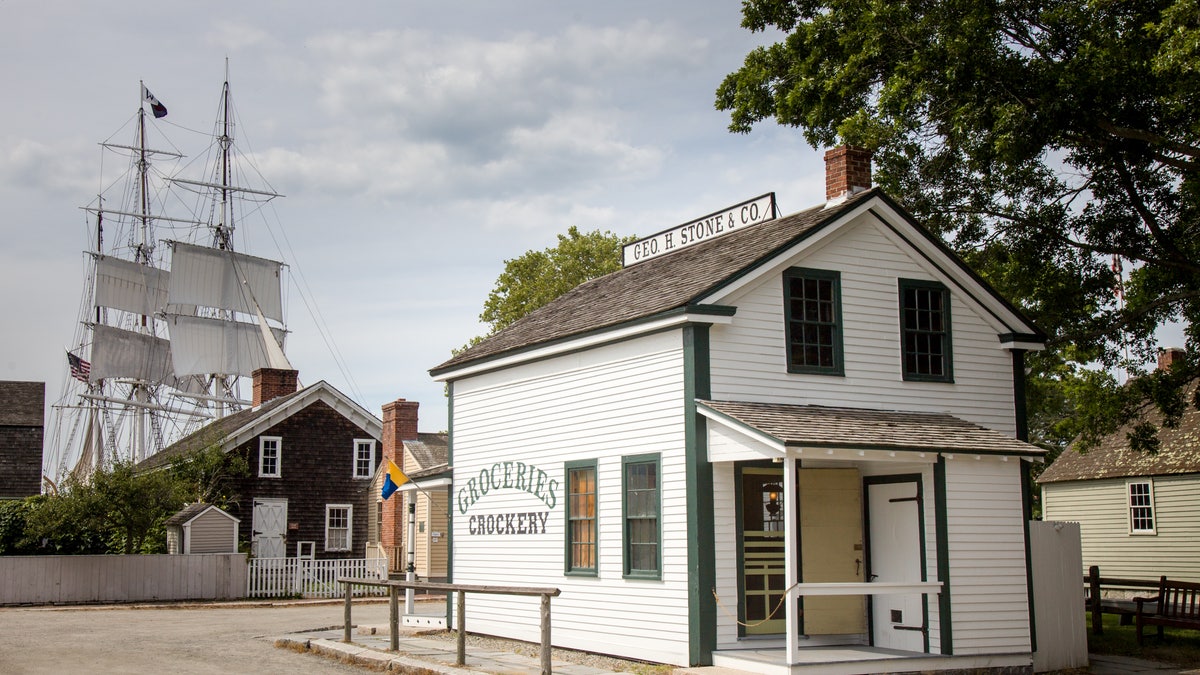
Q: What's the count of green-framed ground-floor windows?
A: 2